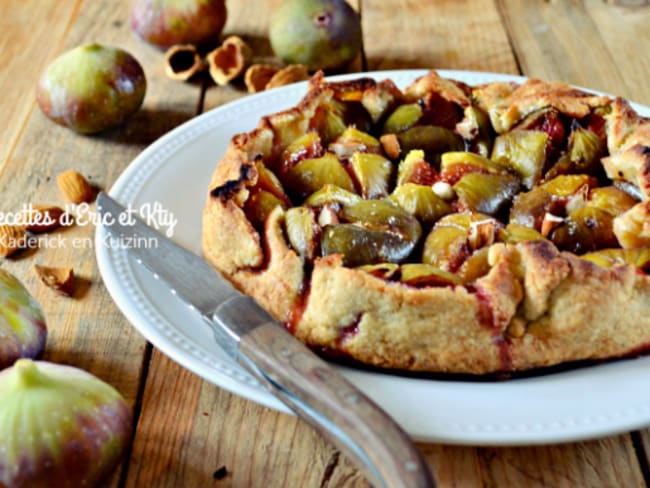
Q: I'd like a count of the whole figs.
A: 5